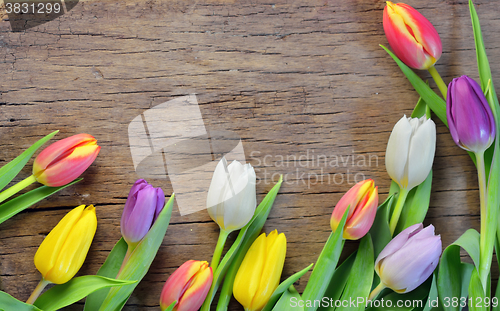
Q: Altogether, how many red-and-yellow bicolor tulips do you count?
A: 4